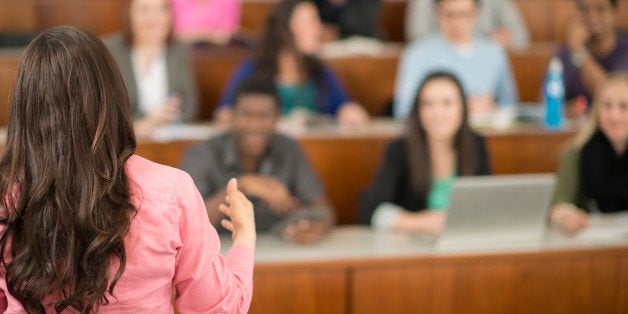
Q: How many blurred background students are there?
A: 10